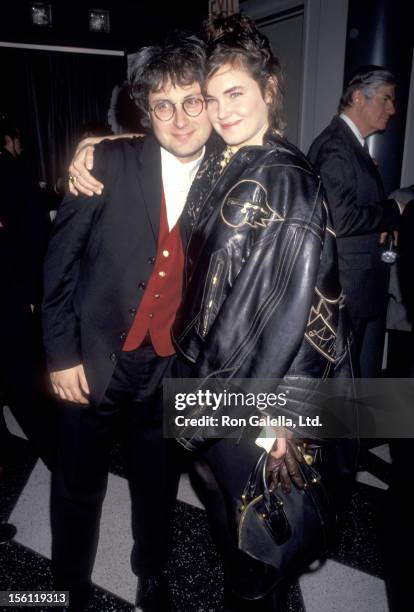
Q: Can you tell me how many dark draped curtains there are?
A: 1